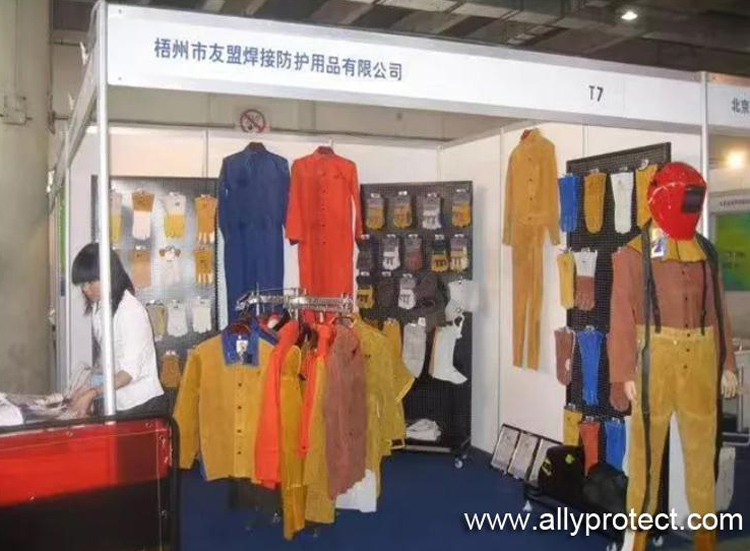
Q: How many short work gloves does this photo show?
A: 12